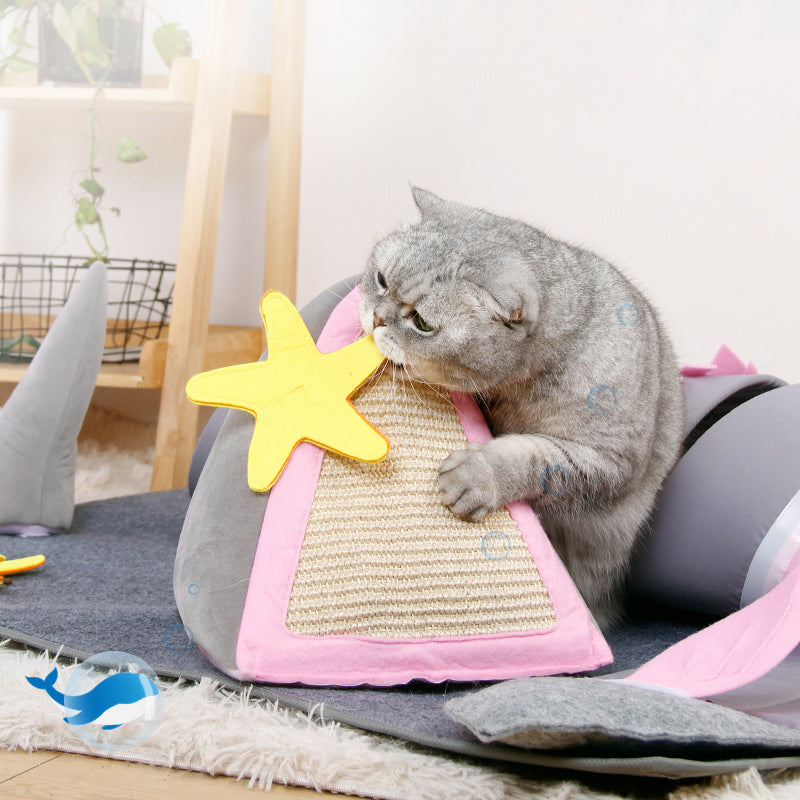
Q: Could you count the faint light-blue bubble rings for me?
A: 6